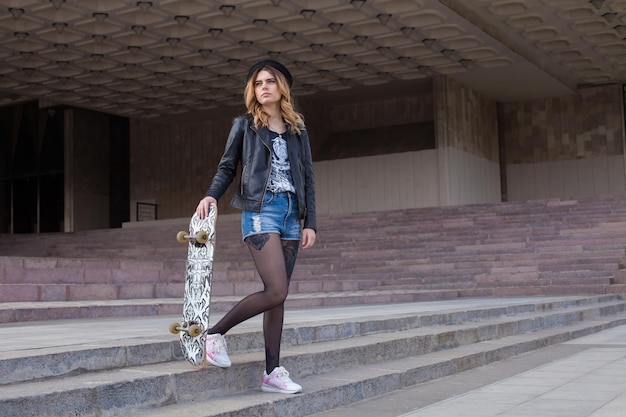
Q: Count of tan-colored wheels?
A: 4